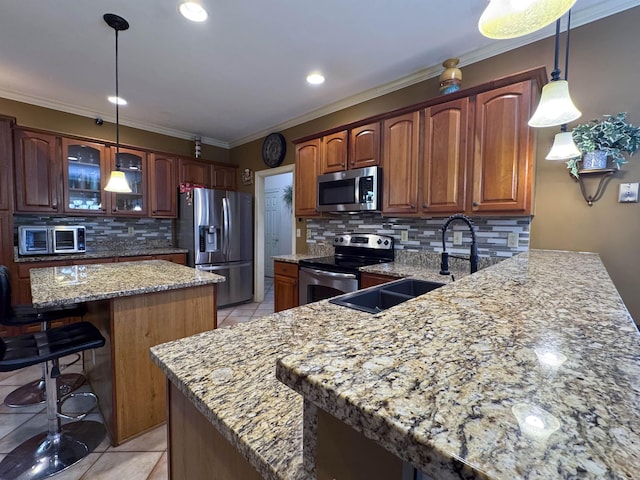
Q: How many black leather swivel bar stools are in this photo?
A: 2